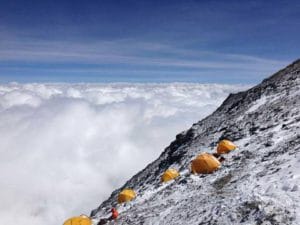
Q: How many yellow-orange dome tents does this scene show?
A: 5